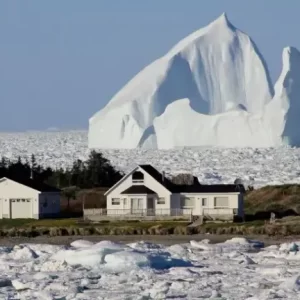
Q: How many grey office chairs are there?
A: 0